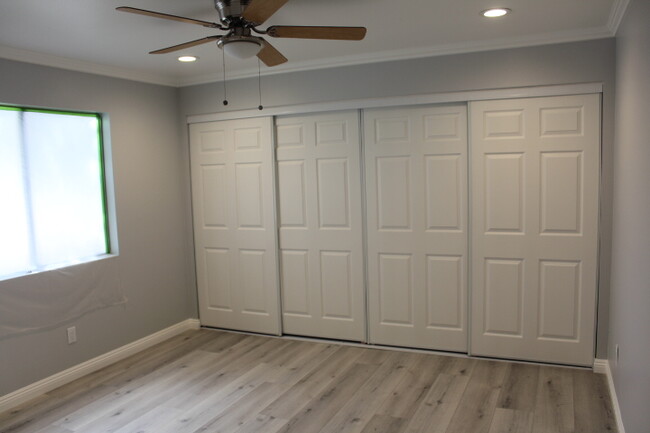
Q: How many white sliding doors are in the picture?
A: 4